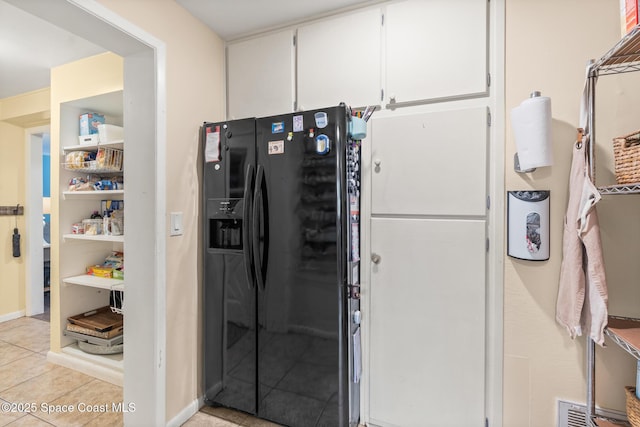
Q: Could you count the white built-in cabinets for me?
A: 5